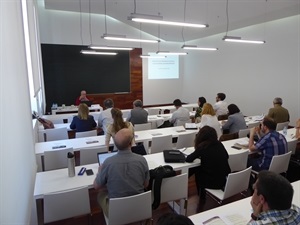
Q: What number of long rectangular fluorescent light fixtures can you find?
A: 8